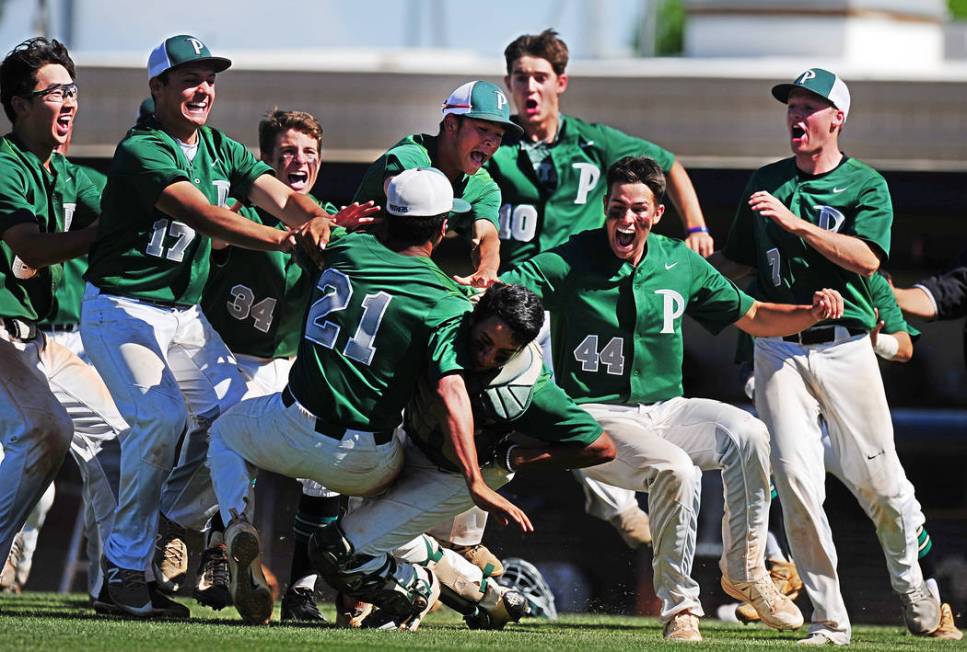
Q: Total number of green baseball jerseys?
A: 11